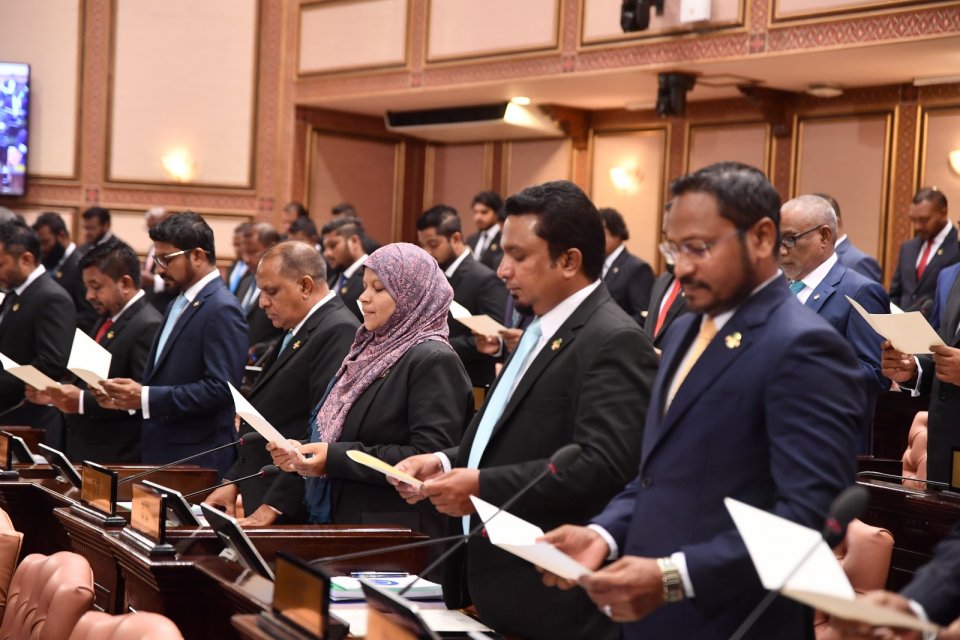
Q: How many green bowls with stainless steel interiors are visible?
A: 0